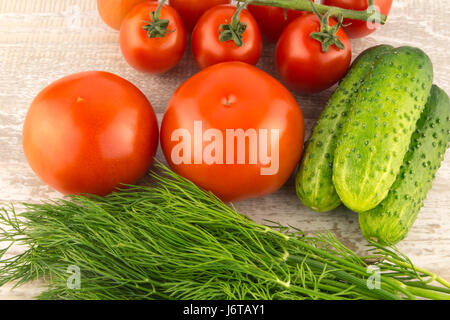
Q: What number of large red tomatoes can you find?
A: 2